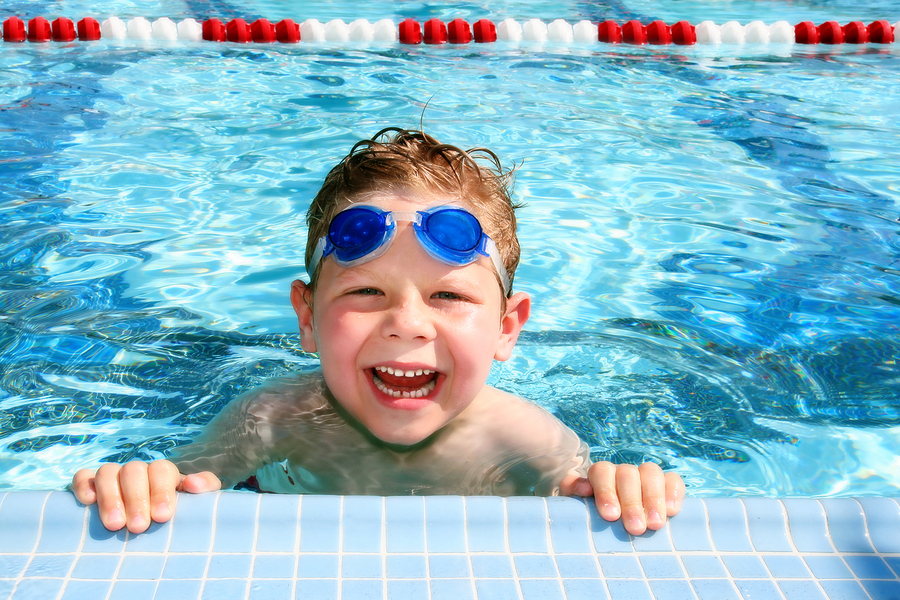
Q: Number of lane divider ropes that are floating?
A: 1